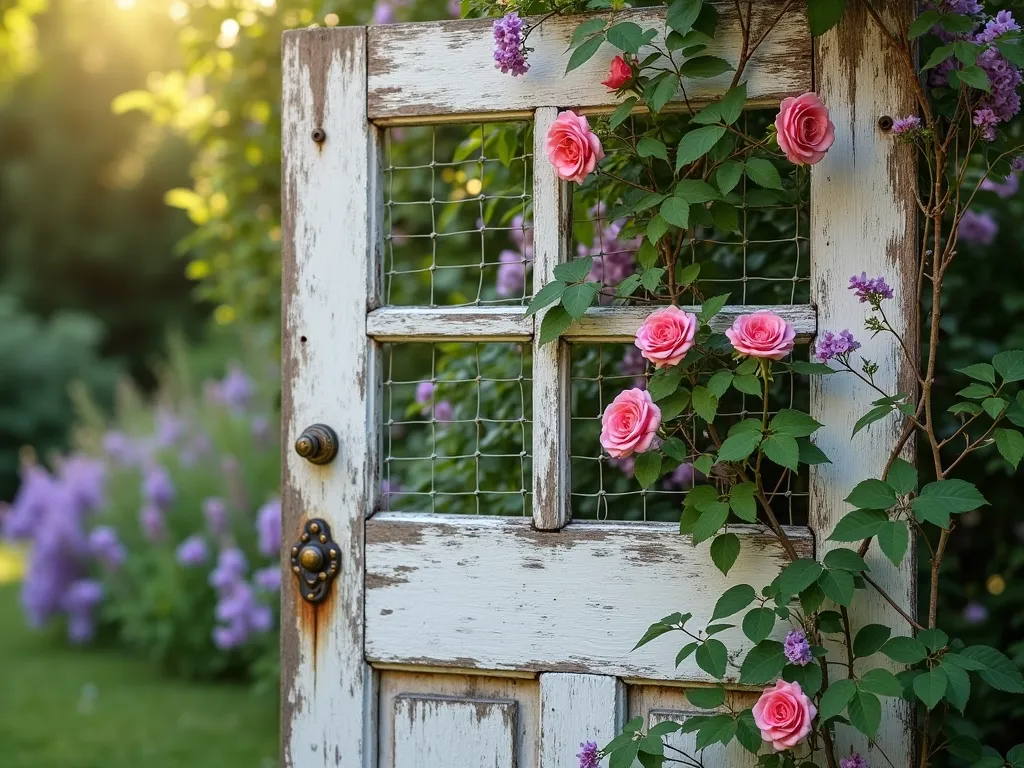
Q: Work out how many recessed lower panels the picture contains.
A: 2